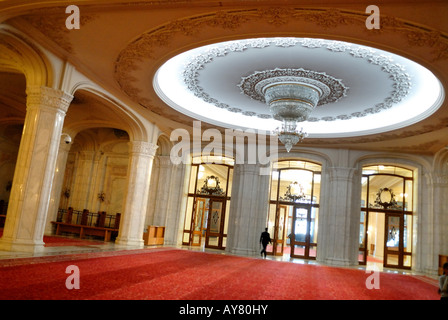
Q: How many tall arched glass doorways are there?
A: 3